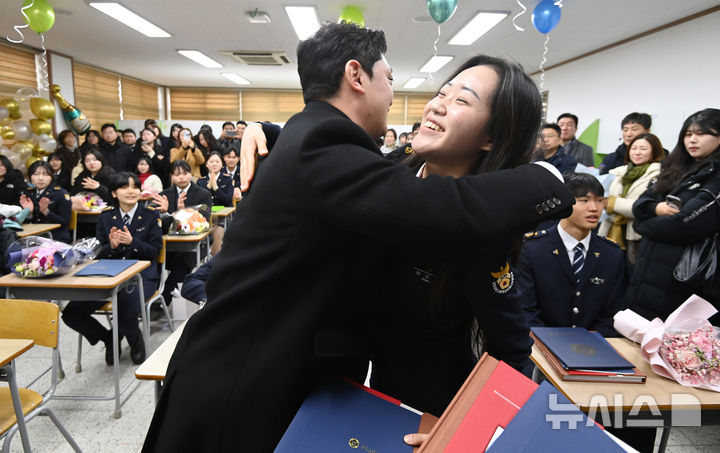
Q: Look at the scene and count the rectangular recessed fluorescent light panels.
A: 7